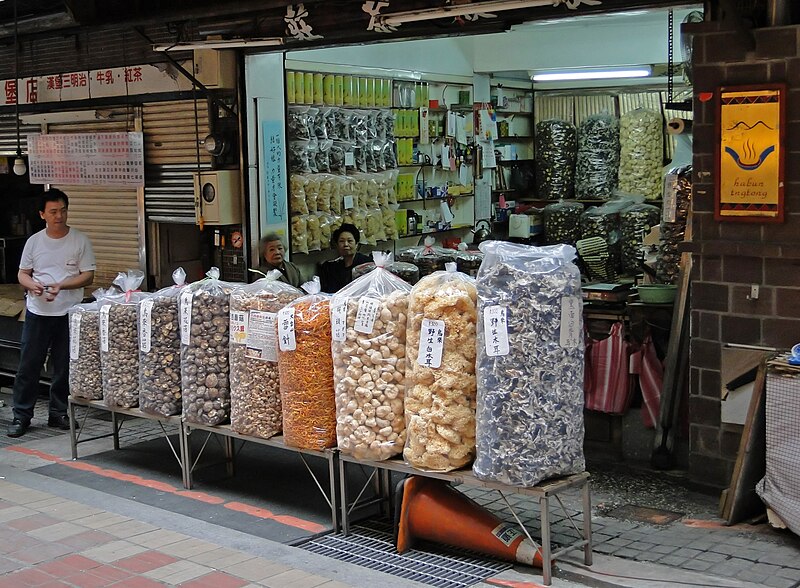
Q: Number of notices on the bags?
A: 12